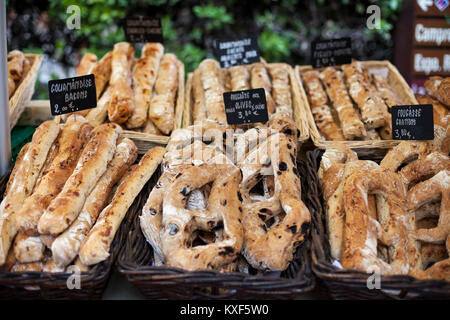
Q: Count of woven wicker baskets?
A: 7